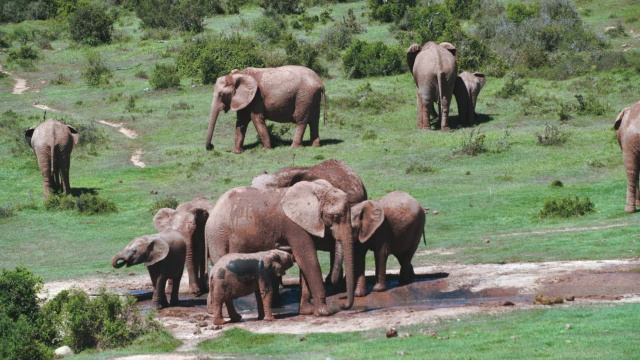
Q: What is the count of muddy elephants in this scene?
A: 11